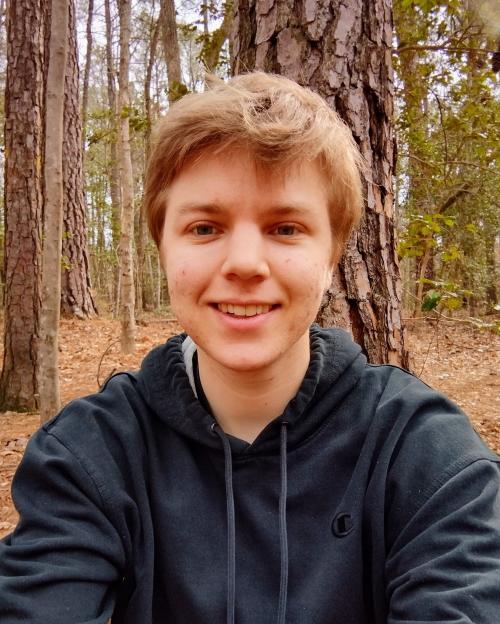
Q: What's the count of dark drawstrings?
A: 2